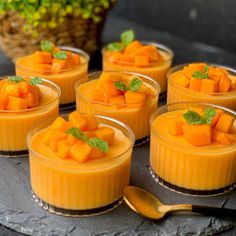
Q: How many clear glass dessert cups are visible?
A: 7